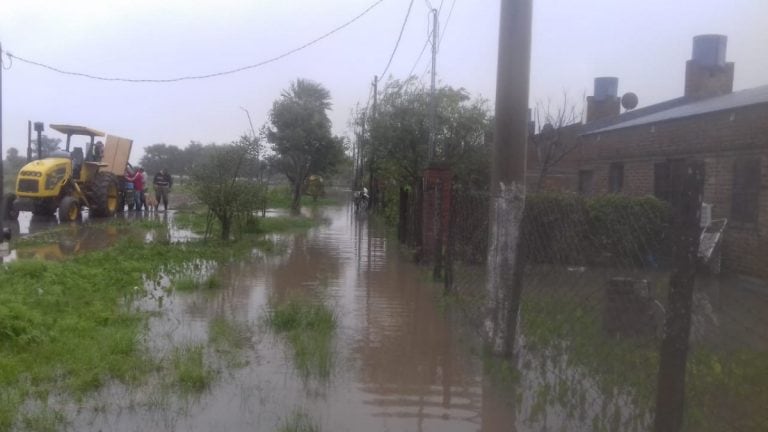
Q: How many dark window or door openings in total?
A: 4